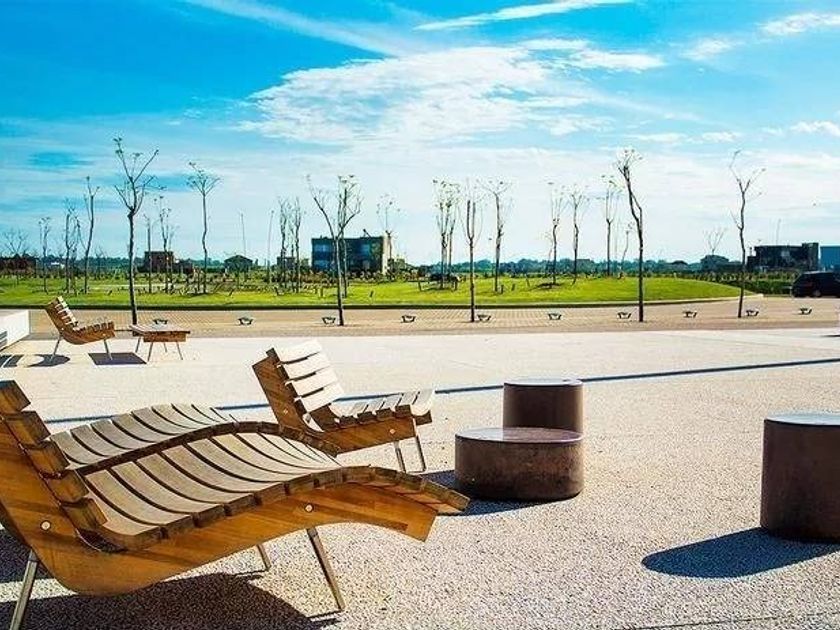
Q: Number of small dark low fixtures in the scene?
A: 10